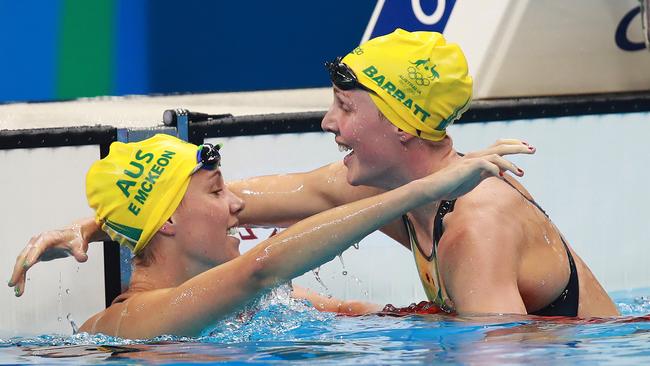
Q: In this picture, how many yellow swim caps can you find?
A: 2